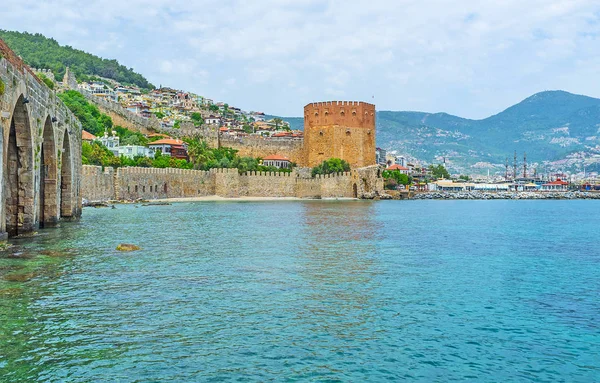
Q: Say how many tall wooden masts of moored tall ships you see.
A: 3